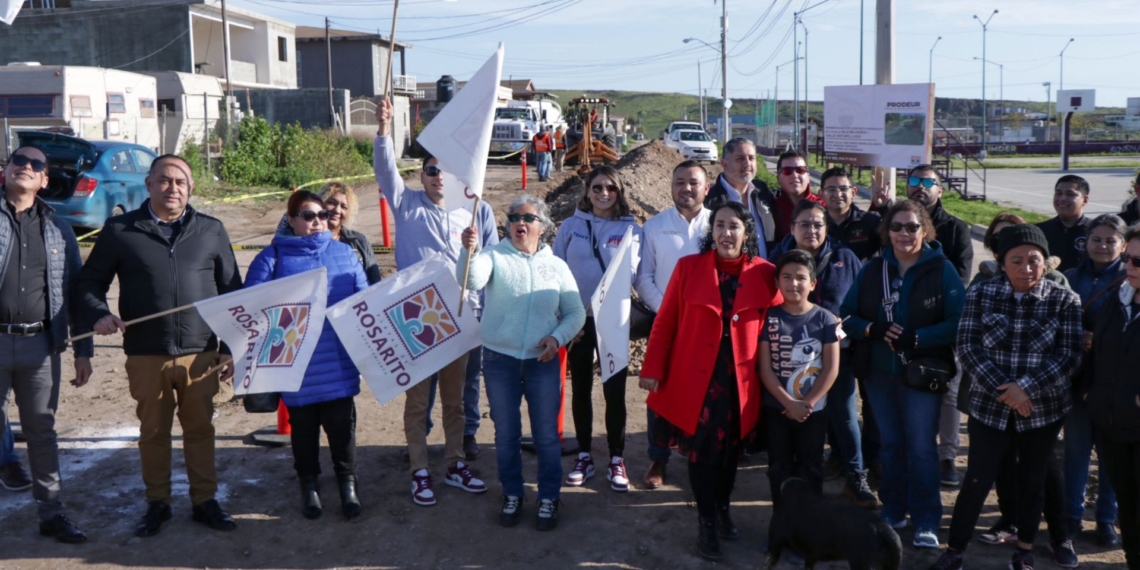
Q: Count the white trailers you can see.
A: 2